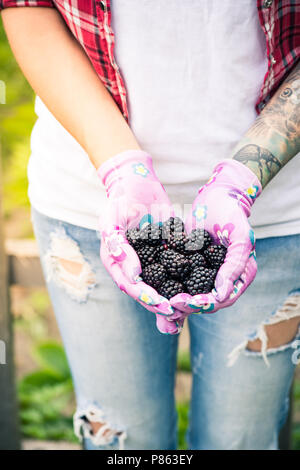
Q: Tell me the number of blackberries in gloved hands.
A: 12